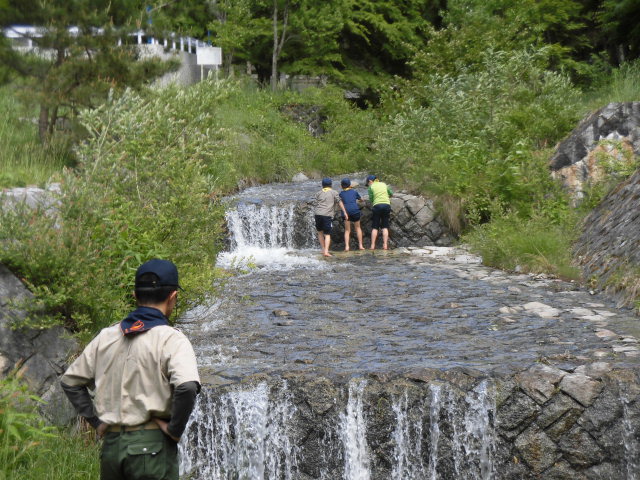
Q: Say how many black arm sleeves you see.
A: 2